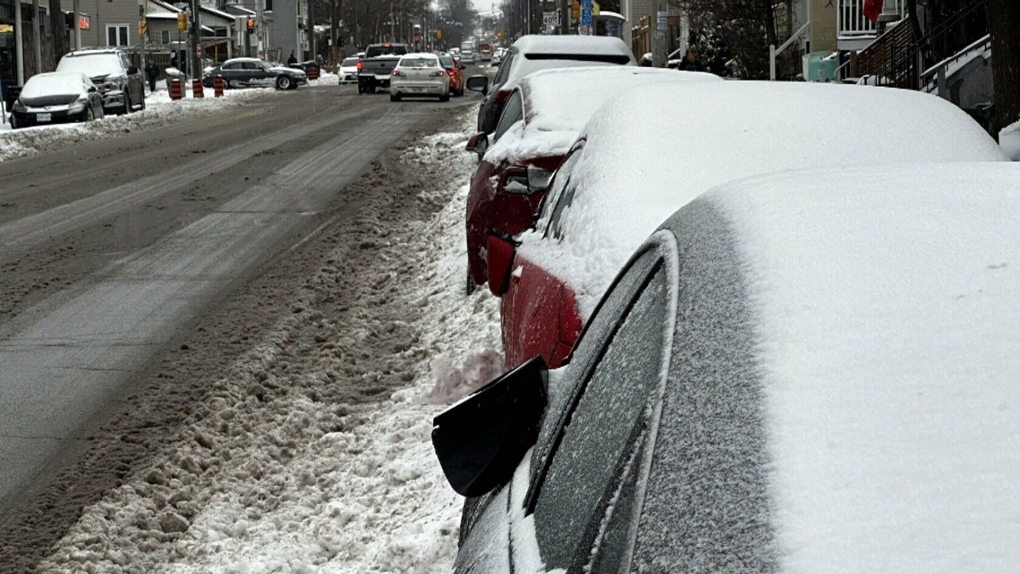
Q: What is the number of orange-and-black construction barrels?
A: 4